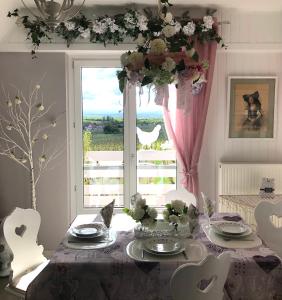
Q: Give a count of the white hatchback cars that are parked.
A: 0